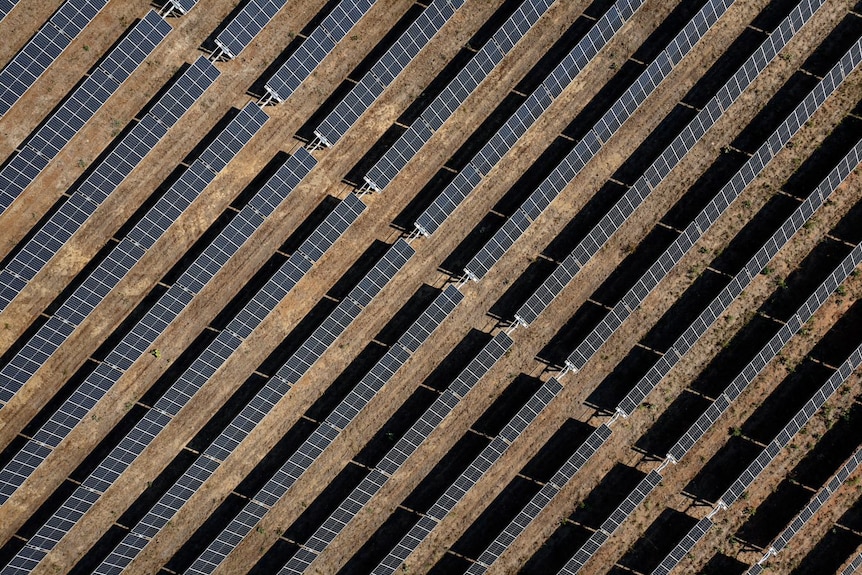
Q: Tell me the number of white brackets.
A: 13